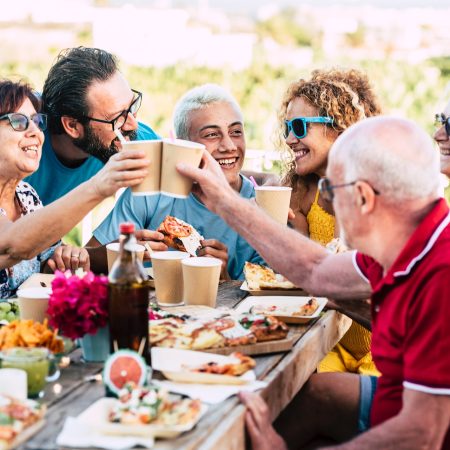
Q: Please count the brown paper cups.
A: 7